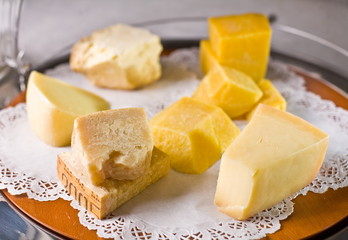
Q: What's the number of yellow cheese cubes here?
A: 5